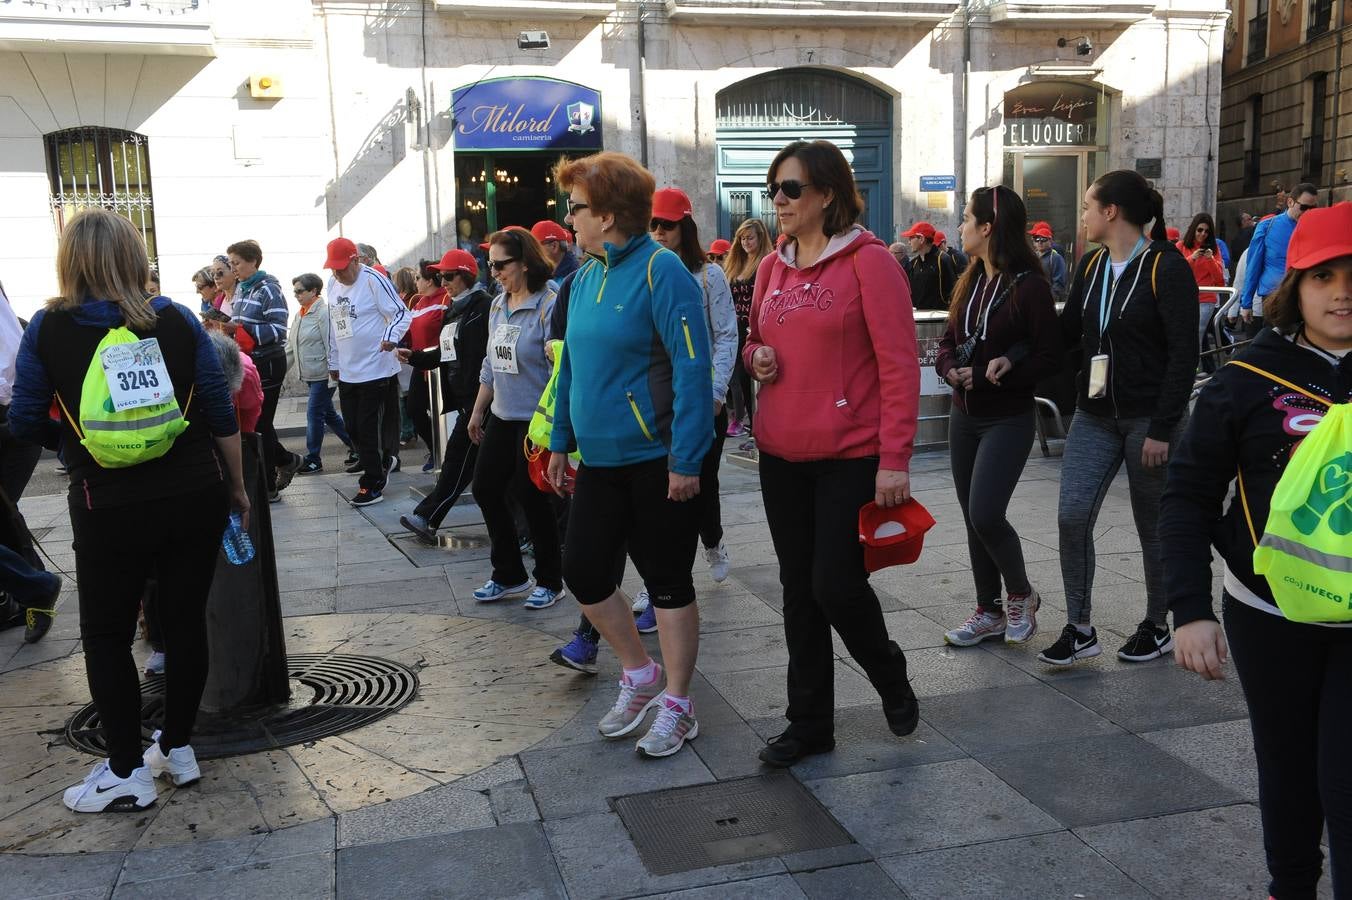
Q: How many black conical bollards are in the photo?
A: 1